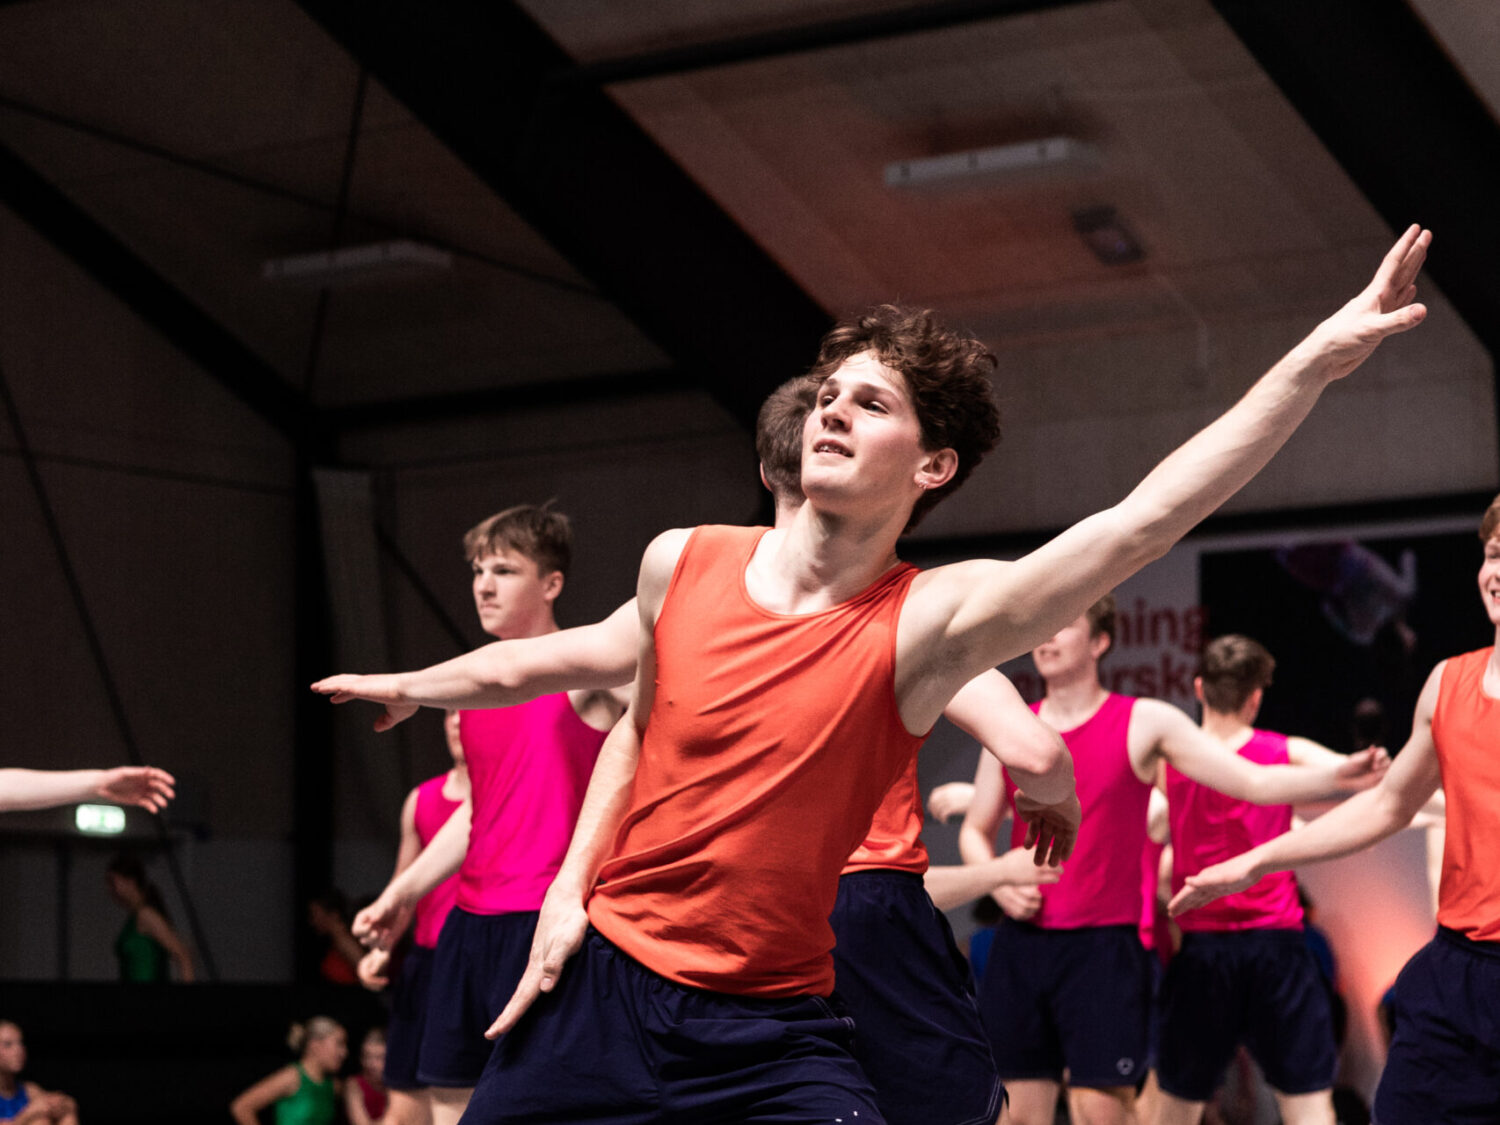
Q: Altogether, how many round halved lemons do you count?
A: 0